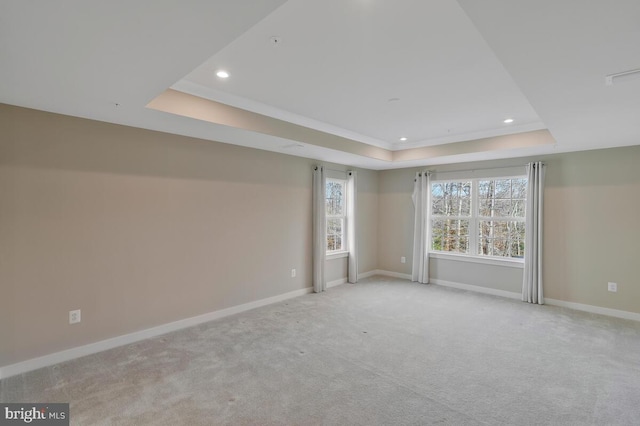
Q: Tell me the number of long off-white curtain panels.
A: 4